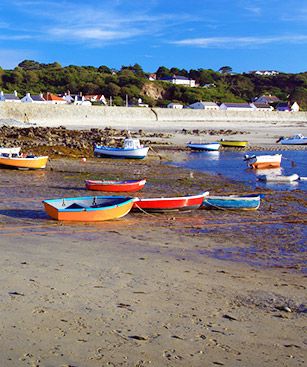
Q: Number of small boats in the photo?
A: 11